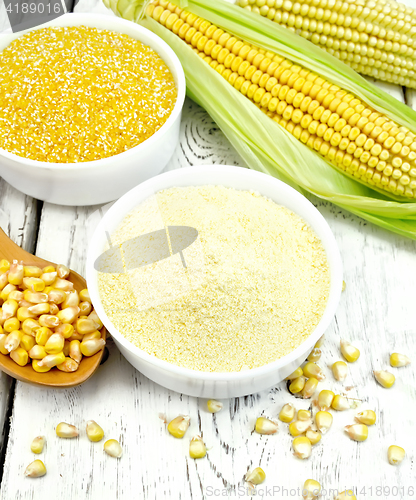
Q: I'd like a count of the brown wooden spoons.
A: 1